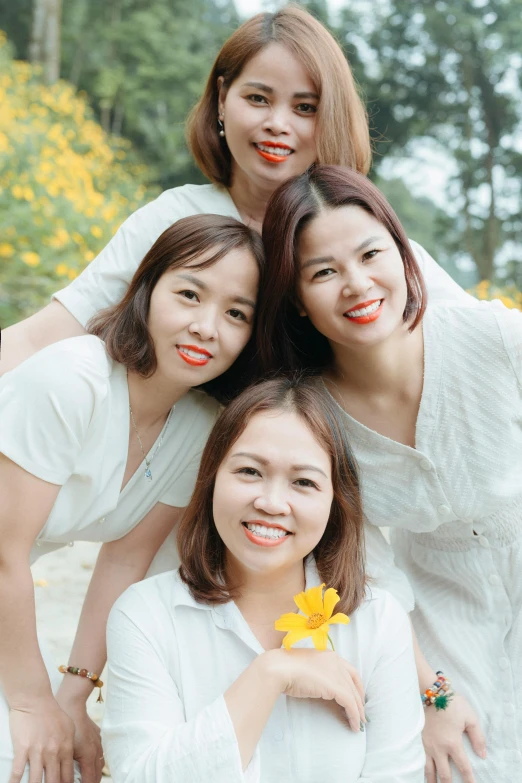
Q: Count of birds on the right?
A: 0